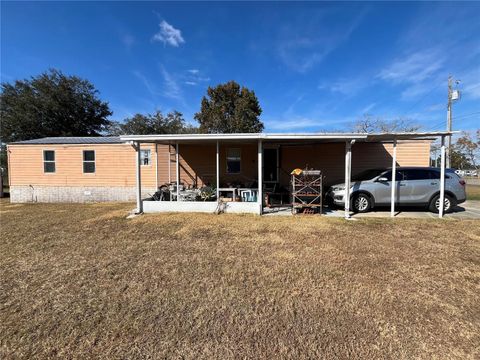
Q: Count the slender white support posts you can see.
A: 7